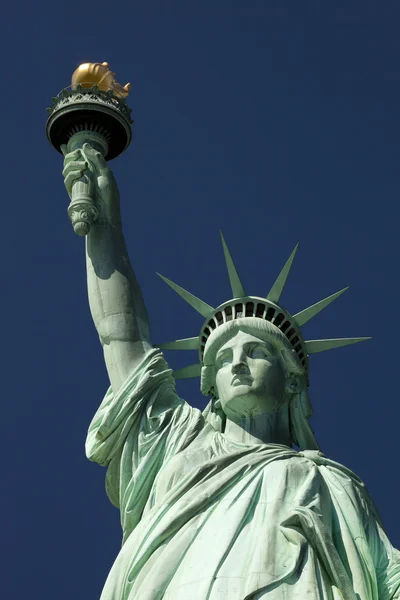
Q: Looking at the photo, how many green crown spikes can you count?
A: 7